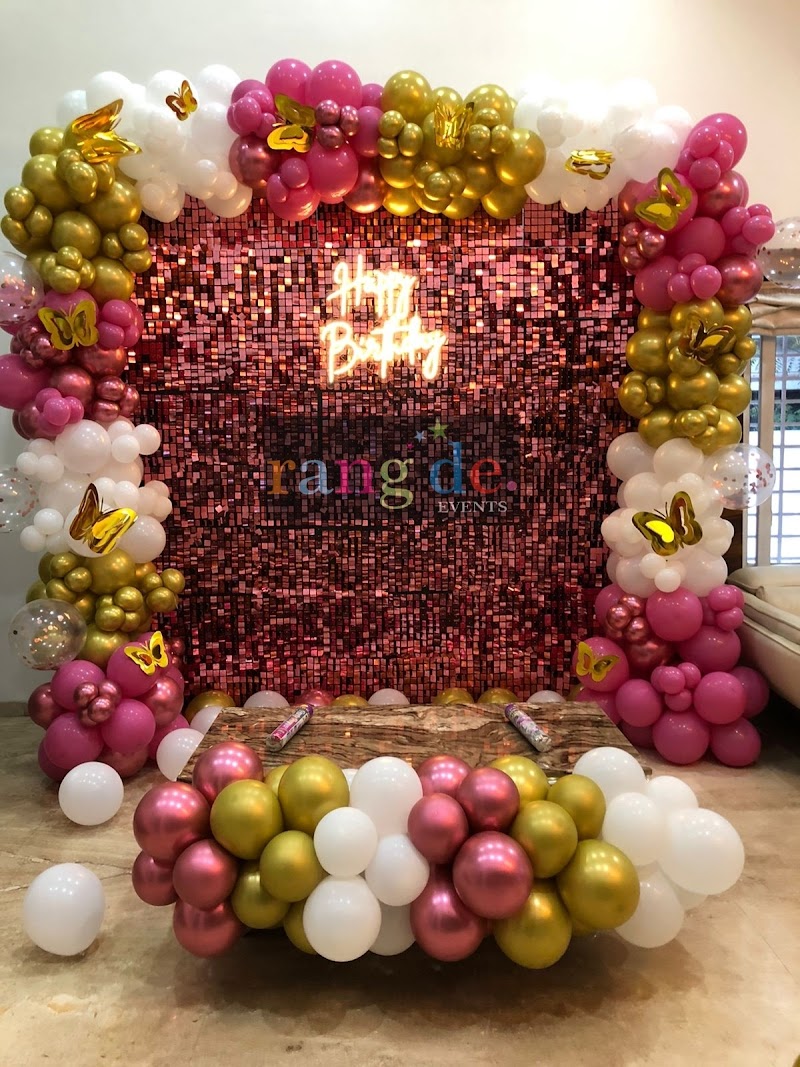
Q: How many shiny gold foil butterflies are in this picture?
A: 12